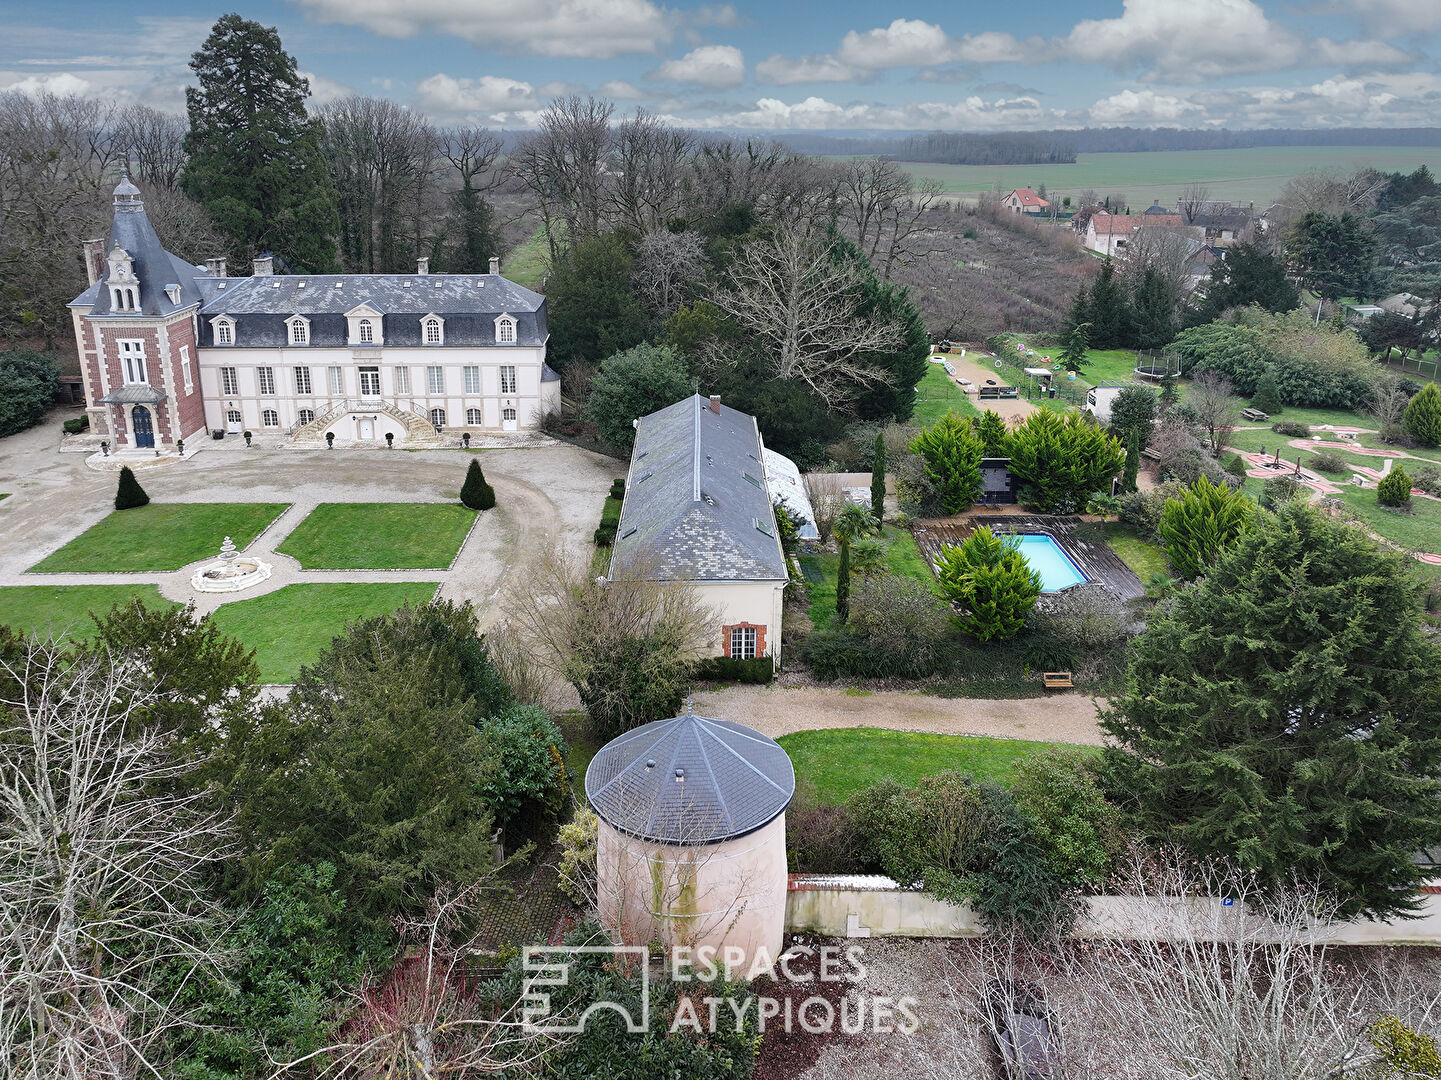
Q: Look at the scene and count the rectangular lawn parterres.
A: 4